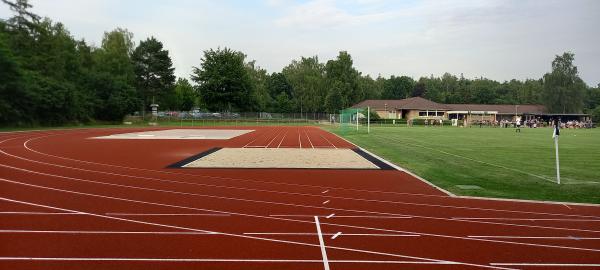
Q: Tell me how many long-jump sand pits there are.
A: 1